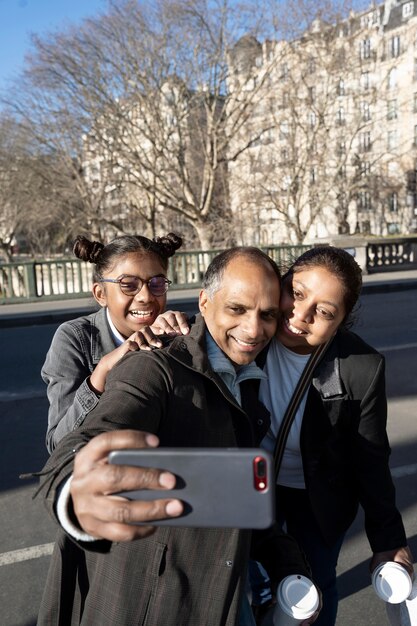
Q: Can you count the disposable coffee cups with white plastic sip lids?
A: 2